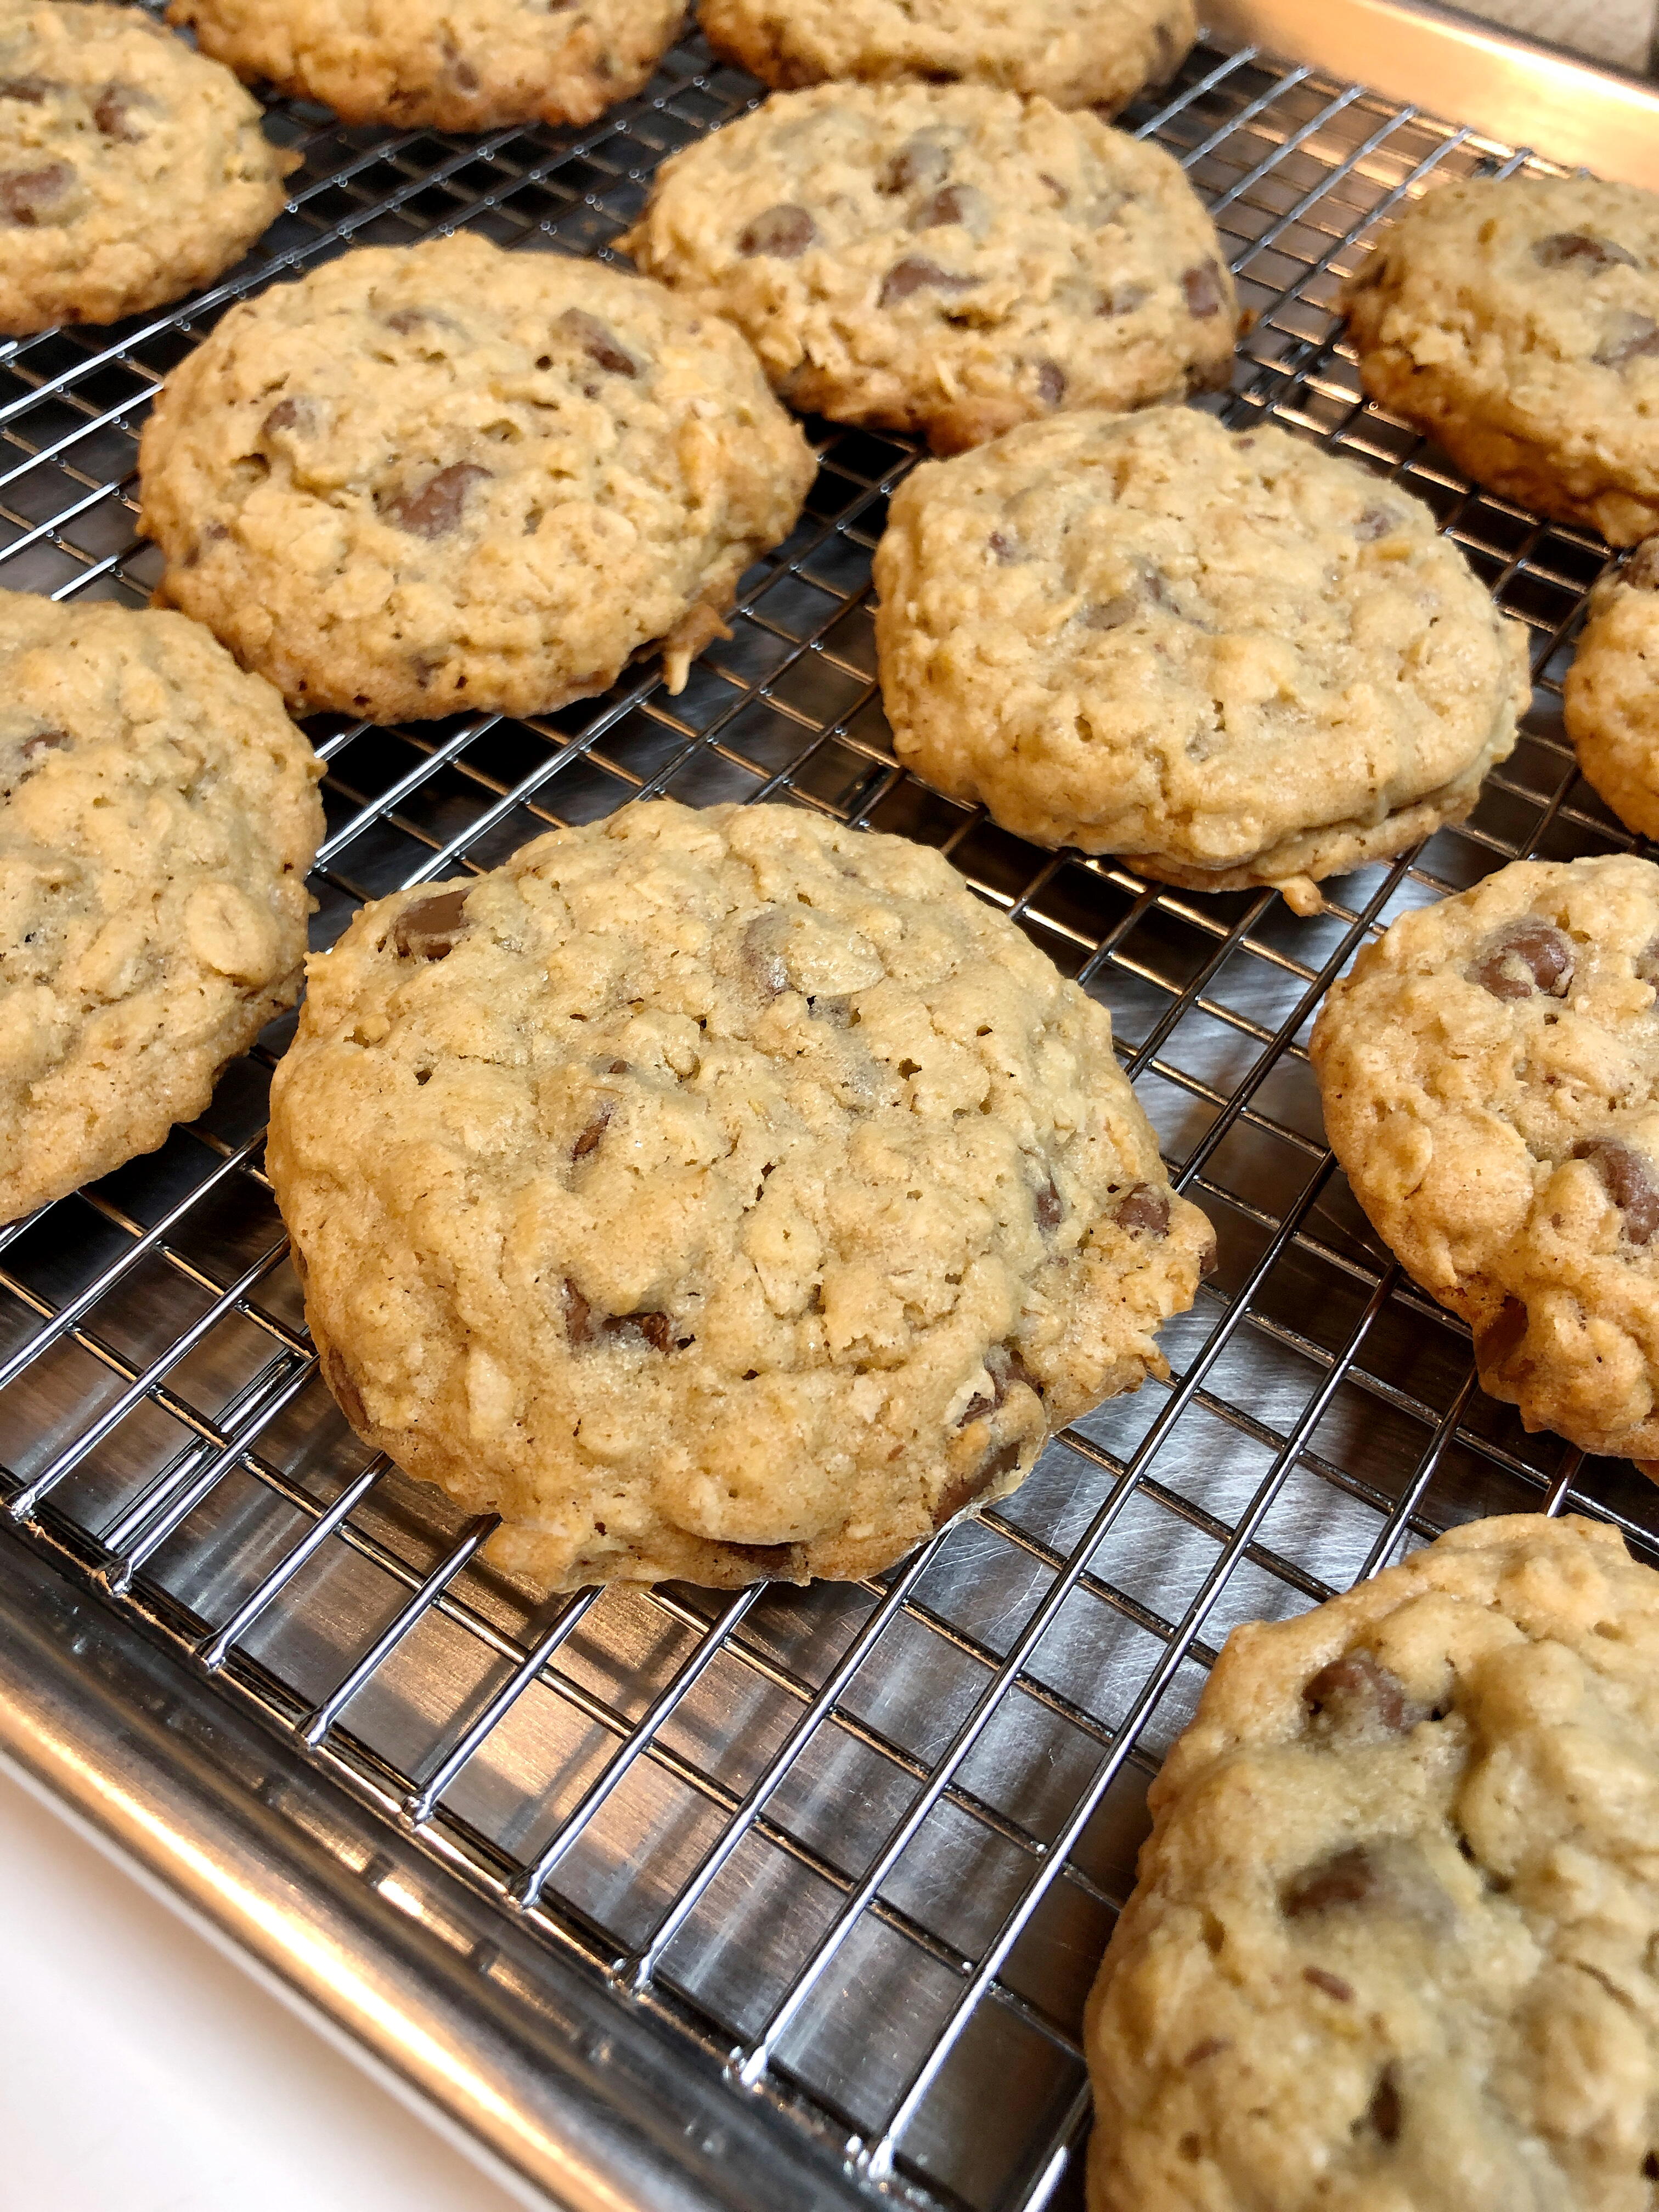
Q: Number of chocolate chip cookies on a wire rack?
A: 12